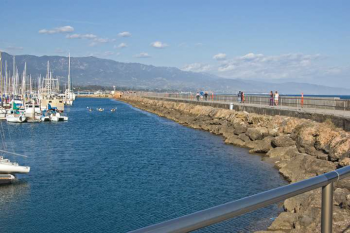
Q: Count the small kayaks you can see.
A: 3